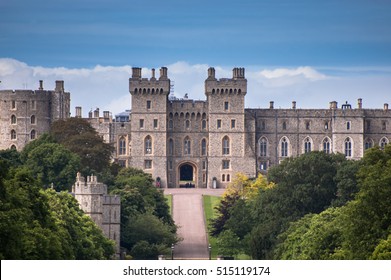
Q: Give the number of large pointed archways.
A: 1